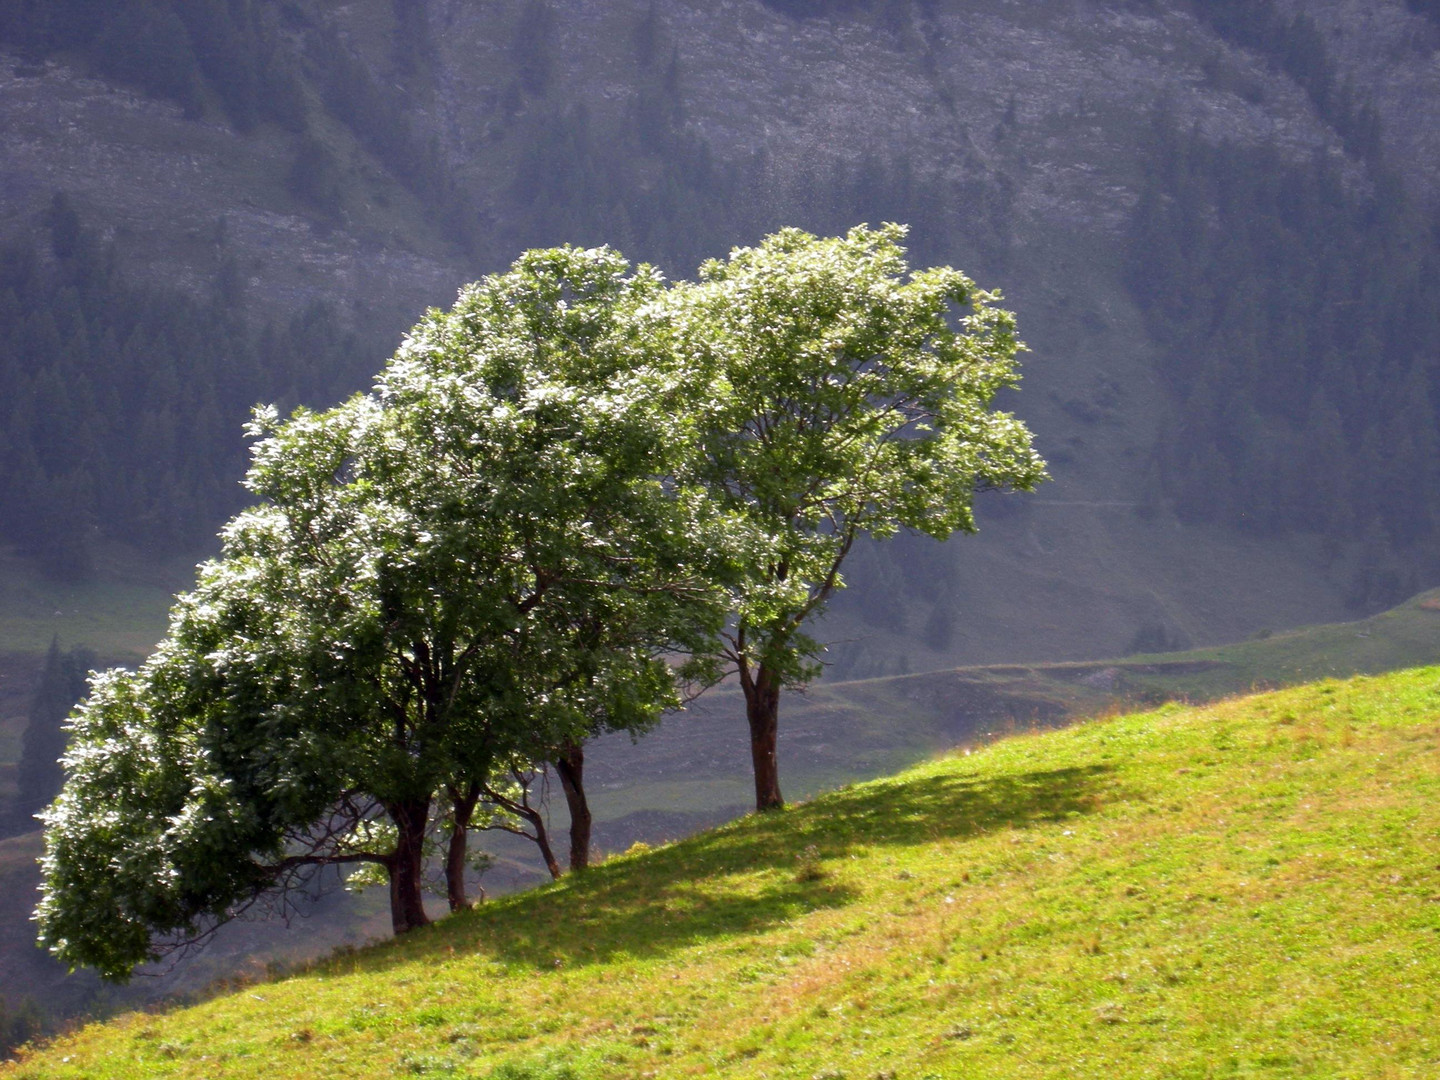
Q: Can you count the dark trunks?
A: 5